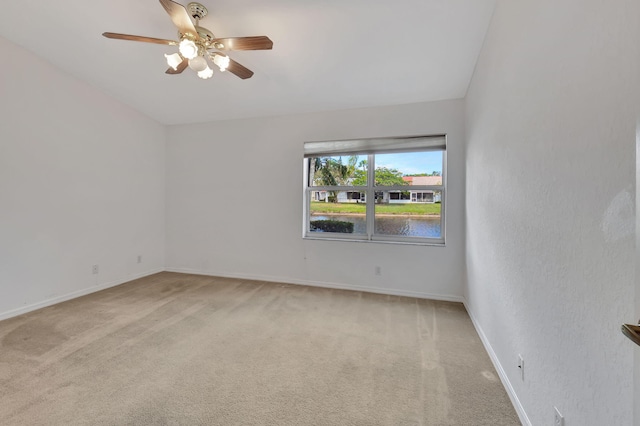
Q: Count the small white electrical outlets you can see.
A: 5